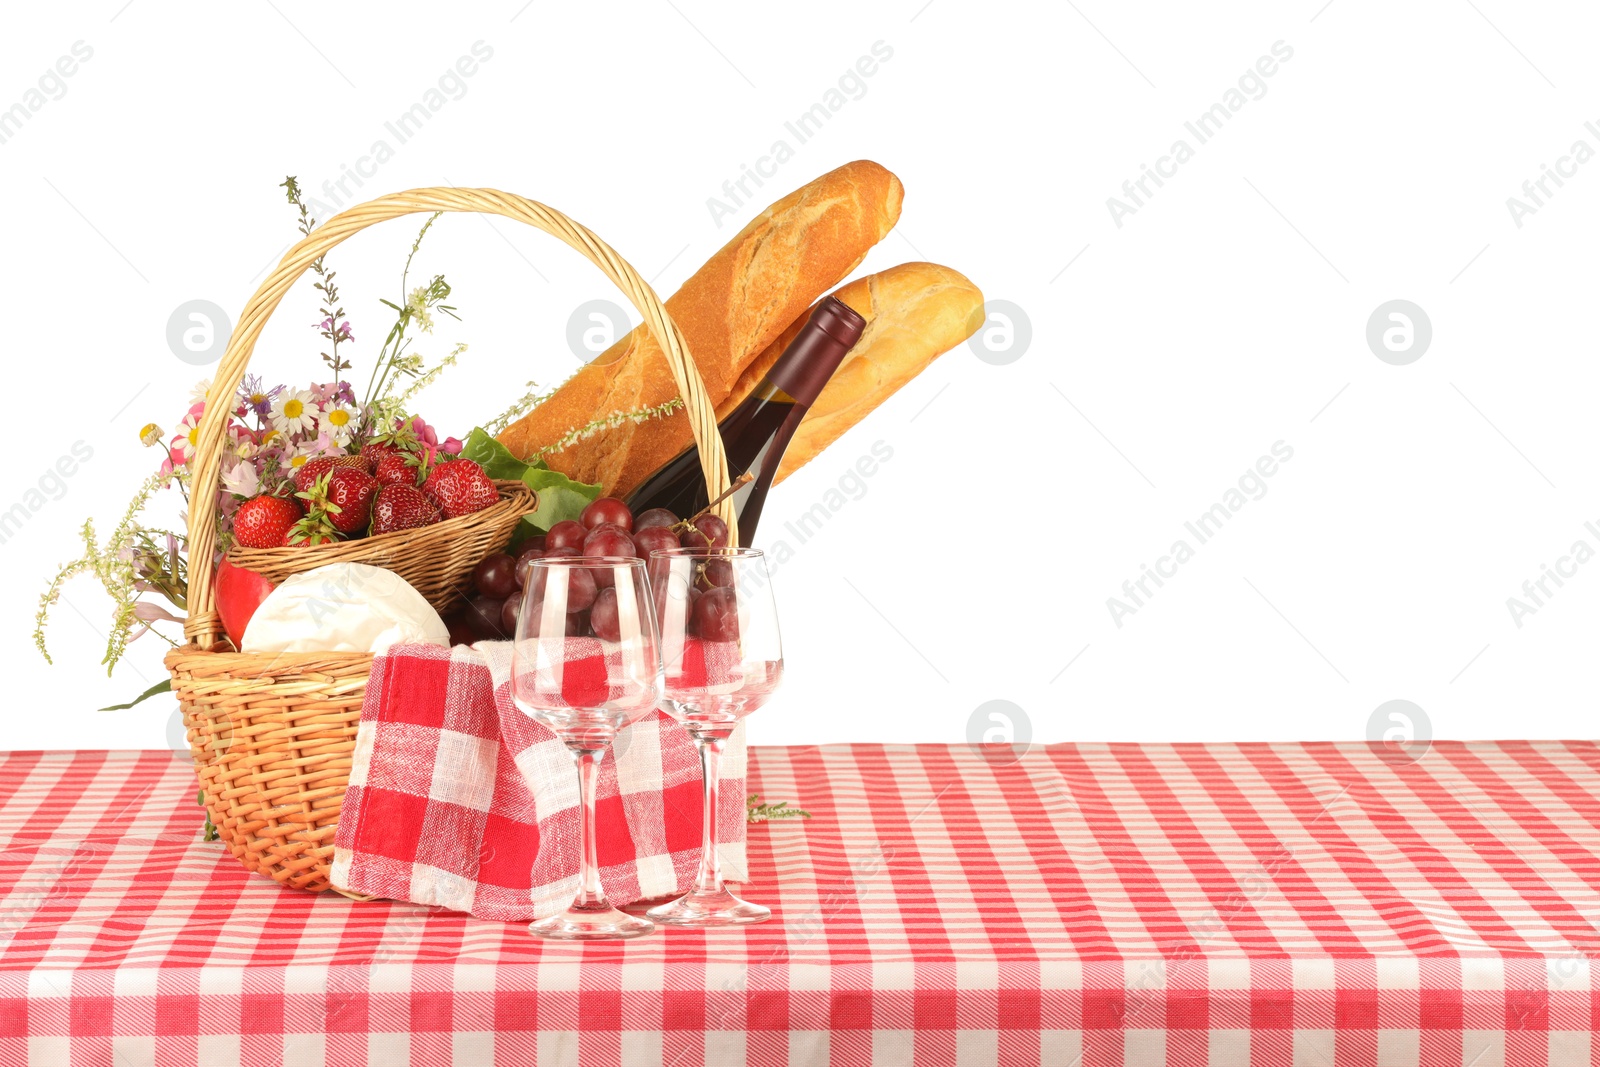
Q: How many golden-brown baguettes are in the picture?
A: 2